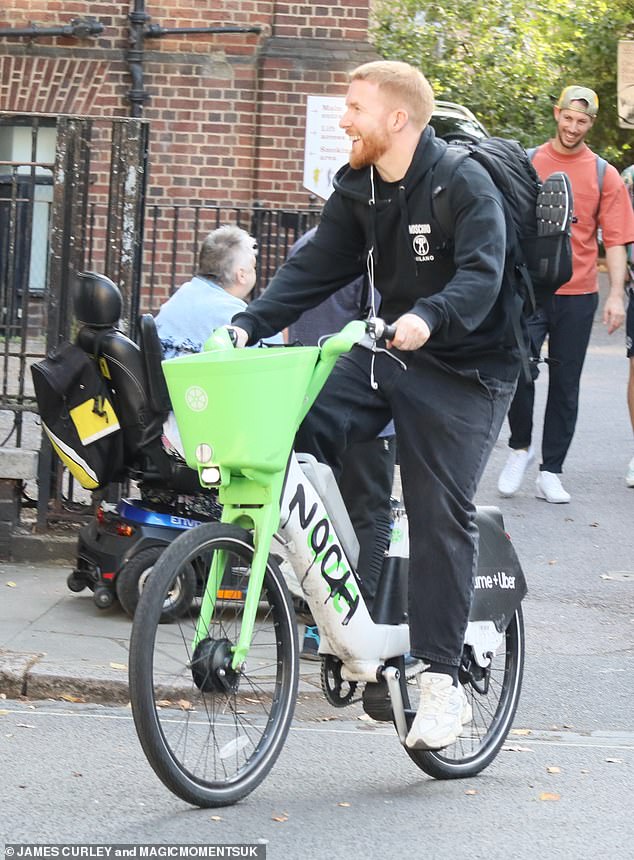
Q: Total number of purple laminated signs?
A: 0